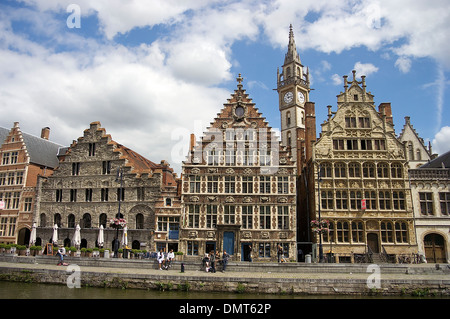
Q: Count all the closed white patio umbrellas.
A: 5